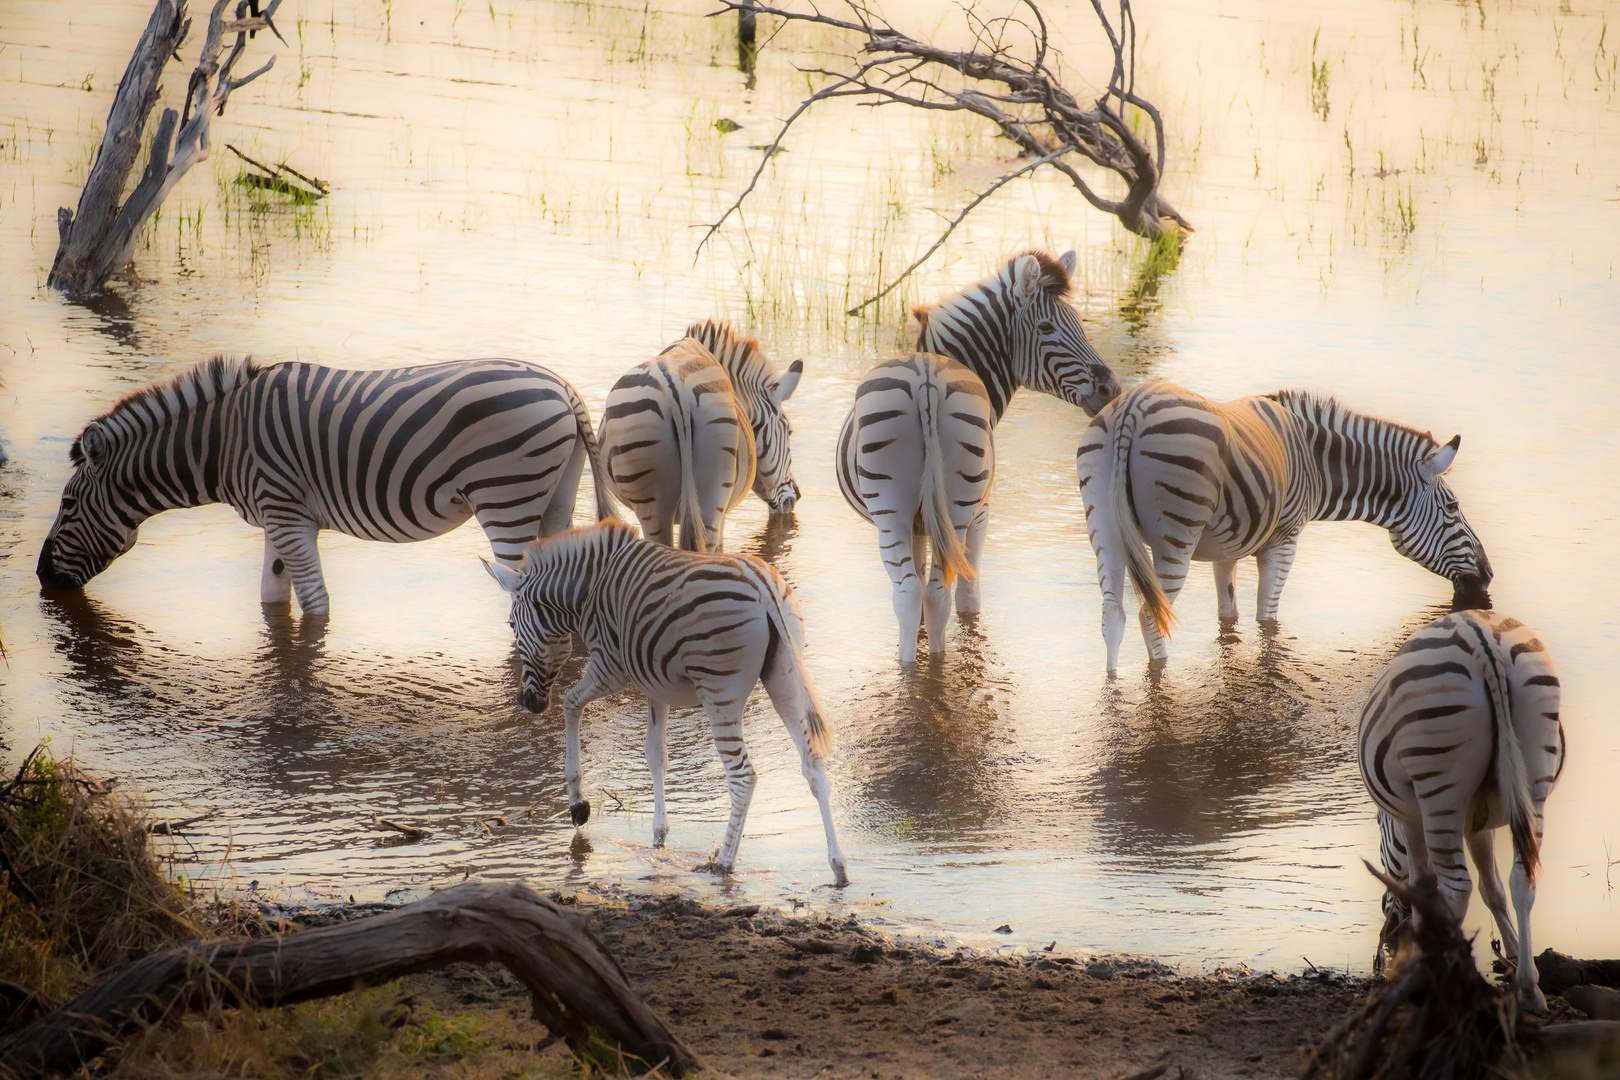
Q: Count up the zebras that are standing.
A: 6